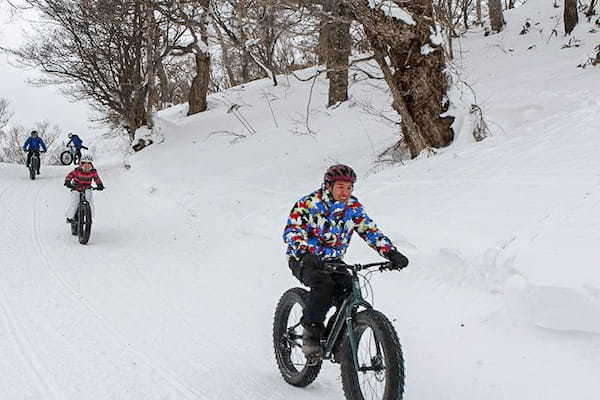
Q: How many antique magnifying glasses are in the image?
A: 0